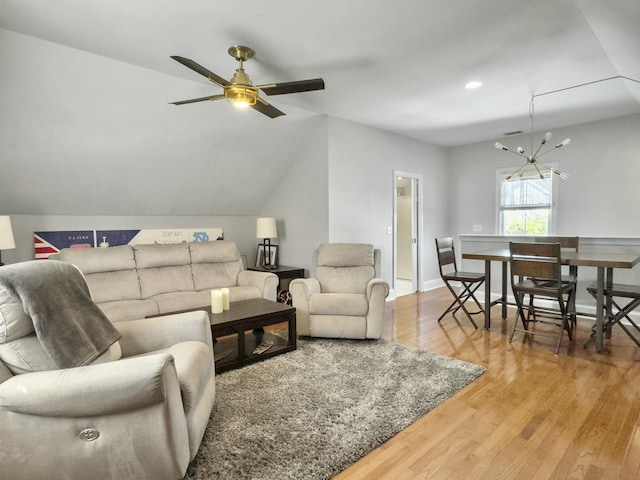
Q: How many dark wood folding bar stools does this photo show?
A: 4